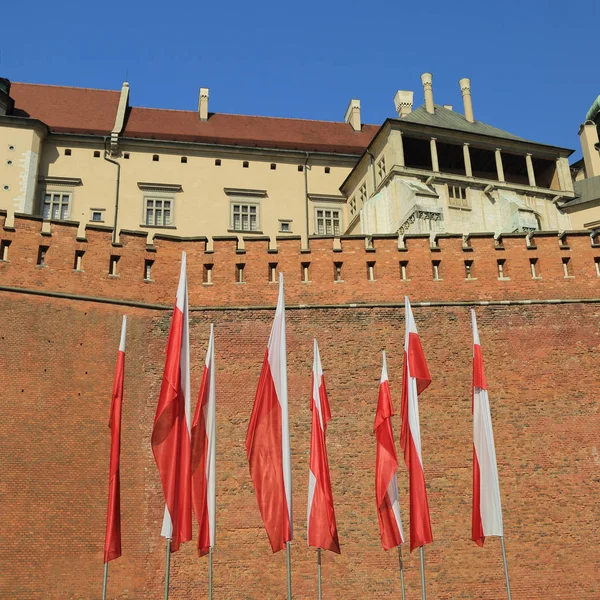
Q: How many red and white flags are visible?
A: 8